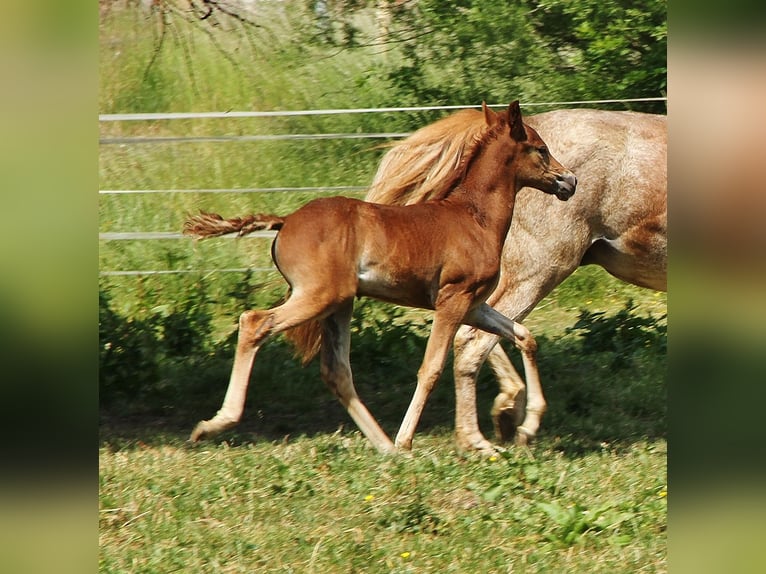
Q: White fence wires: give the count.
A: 5